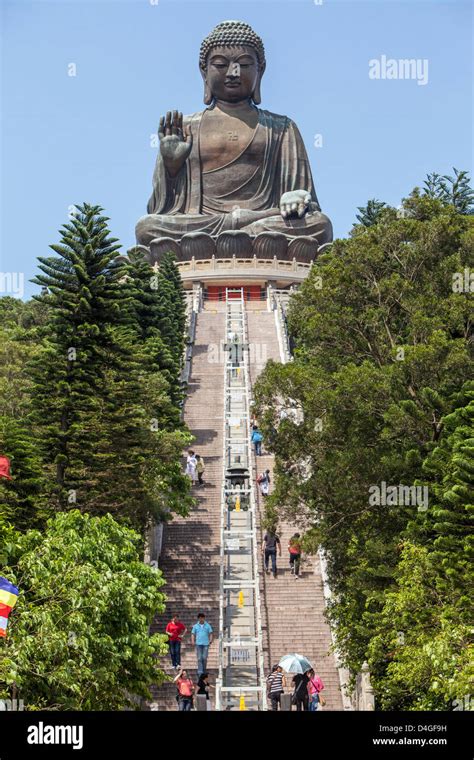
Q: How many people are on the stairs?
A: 13